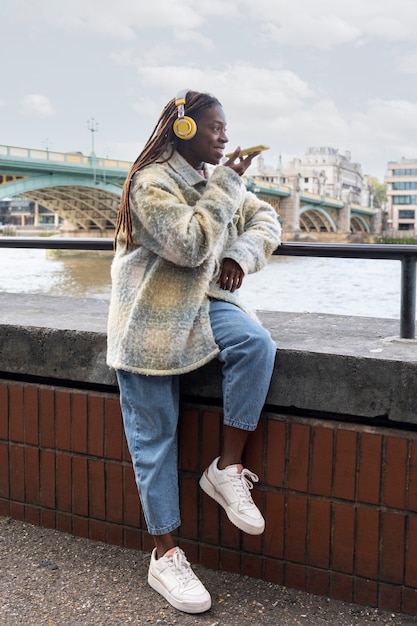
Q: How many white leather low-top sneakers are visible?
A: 2